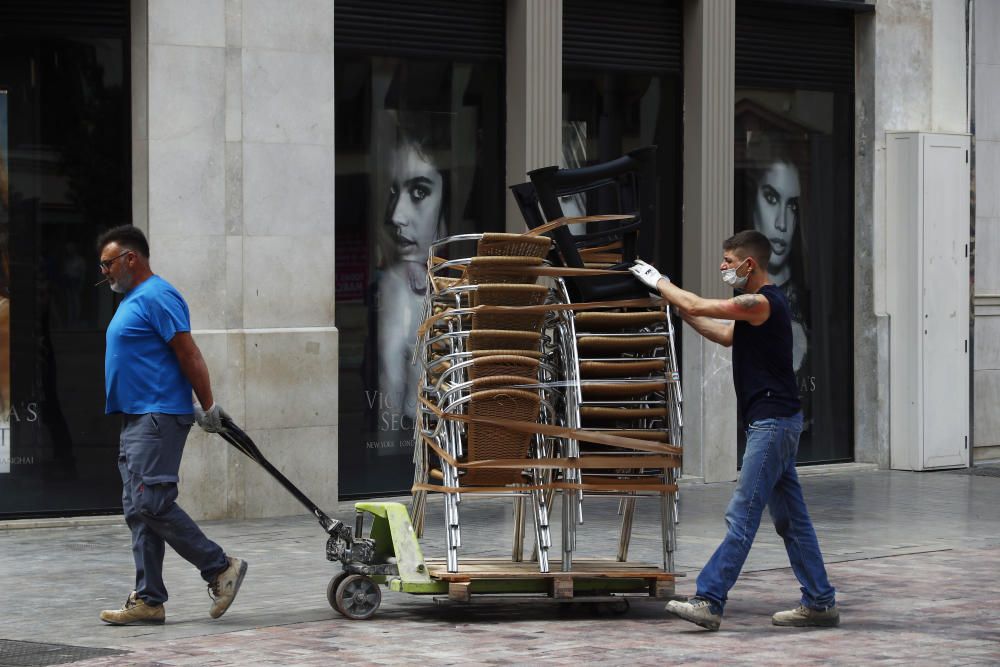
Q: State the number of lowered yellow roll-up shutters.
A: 0